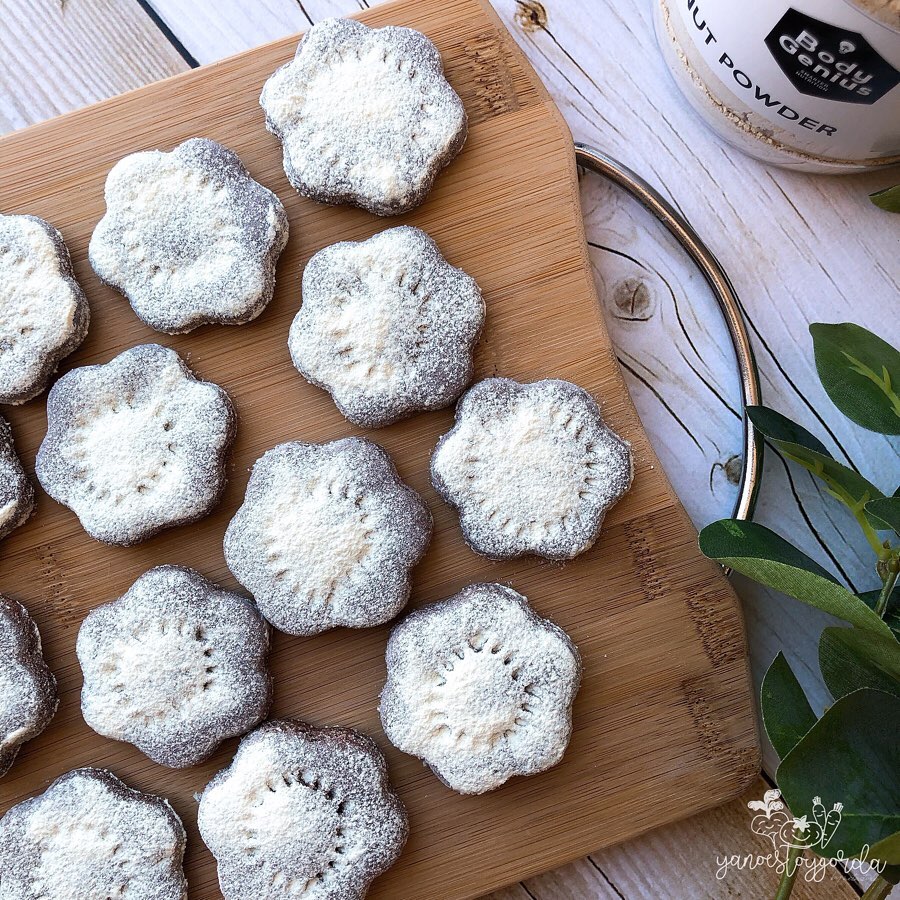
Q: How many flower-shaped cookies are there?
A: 13